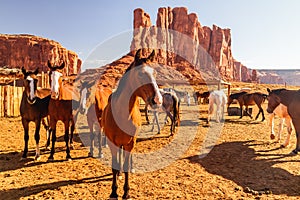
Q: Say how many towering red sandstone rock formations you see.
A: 2